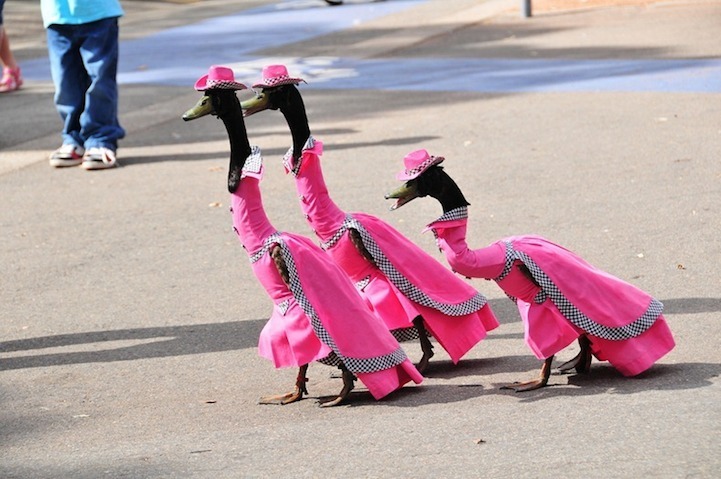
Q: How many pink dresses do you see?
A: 3